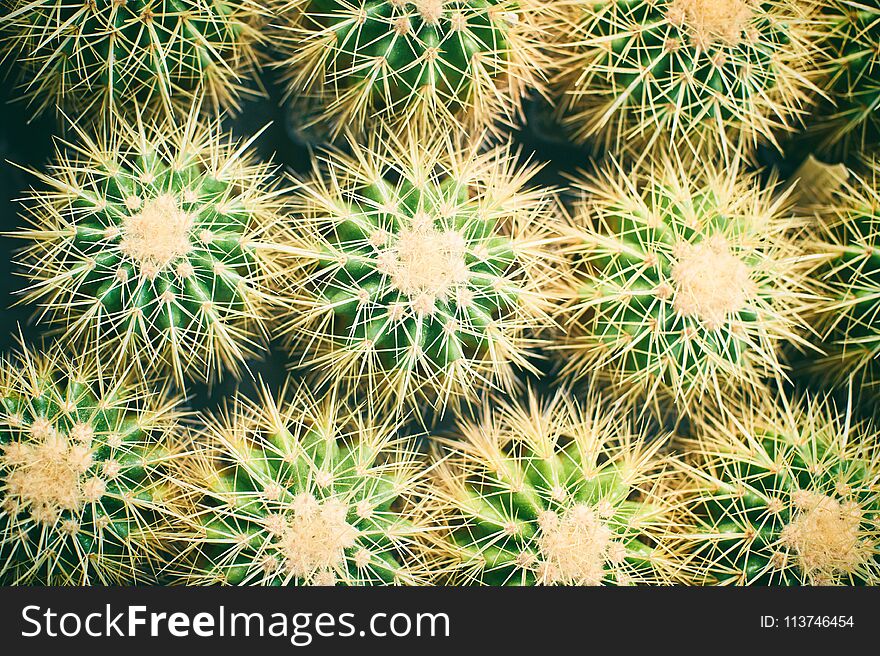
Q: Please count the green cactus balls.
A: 12